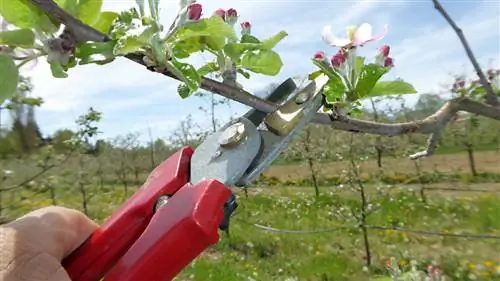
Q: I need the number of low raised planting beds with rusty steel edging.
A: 0